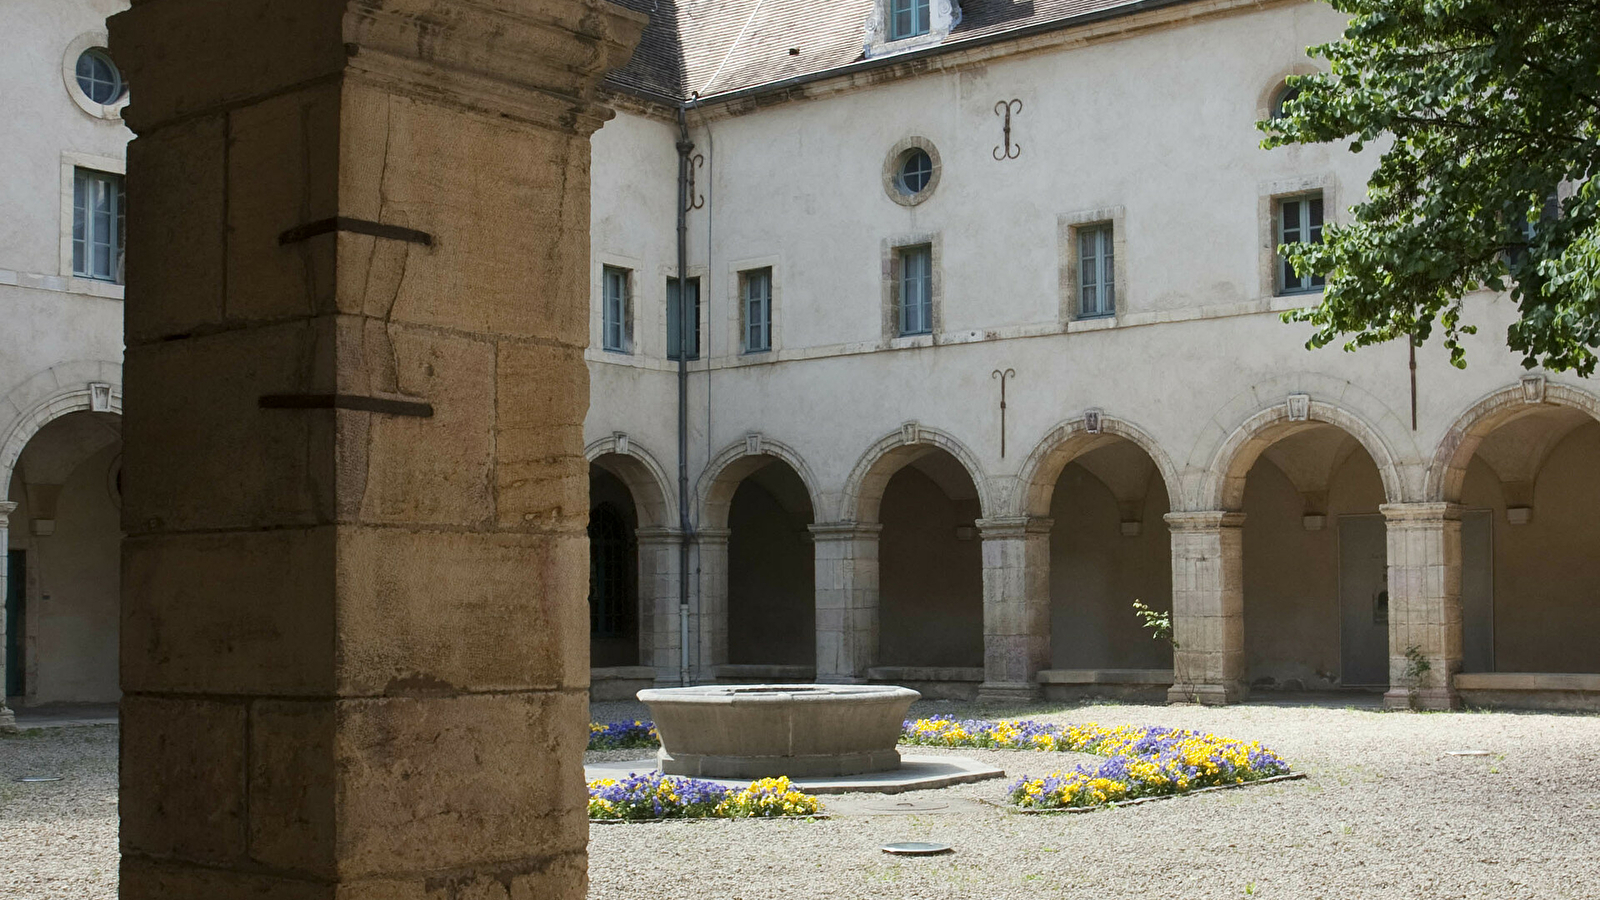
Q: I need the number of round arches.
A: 7